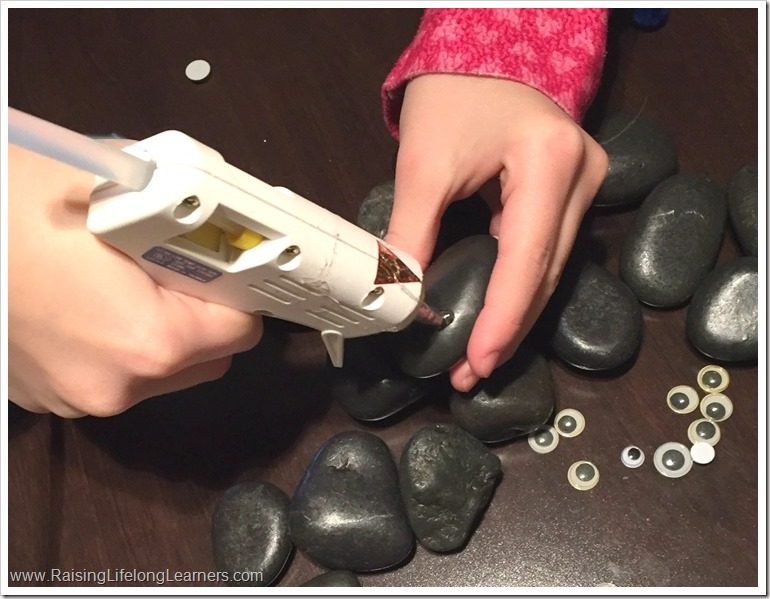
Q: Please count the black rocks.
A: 13